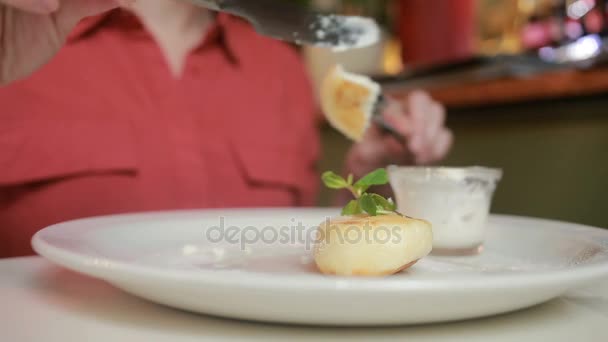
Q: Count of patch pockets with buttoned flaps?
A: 2